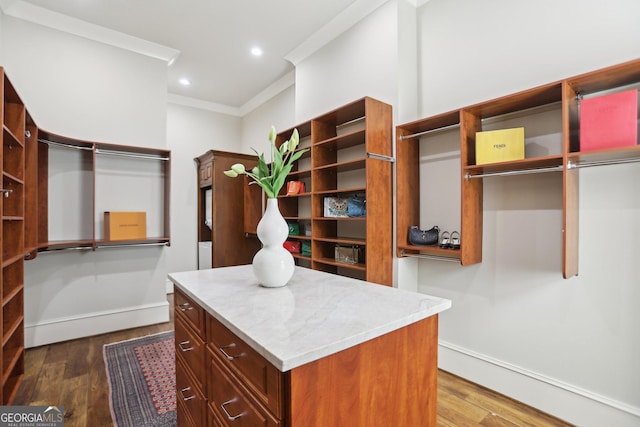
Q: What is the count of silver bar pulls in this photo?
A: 5